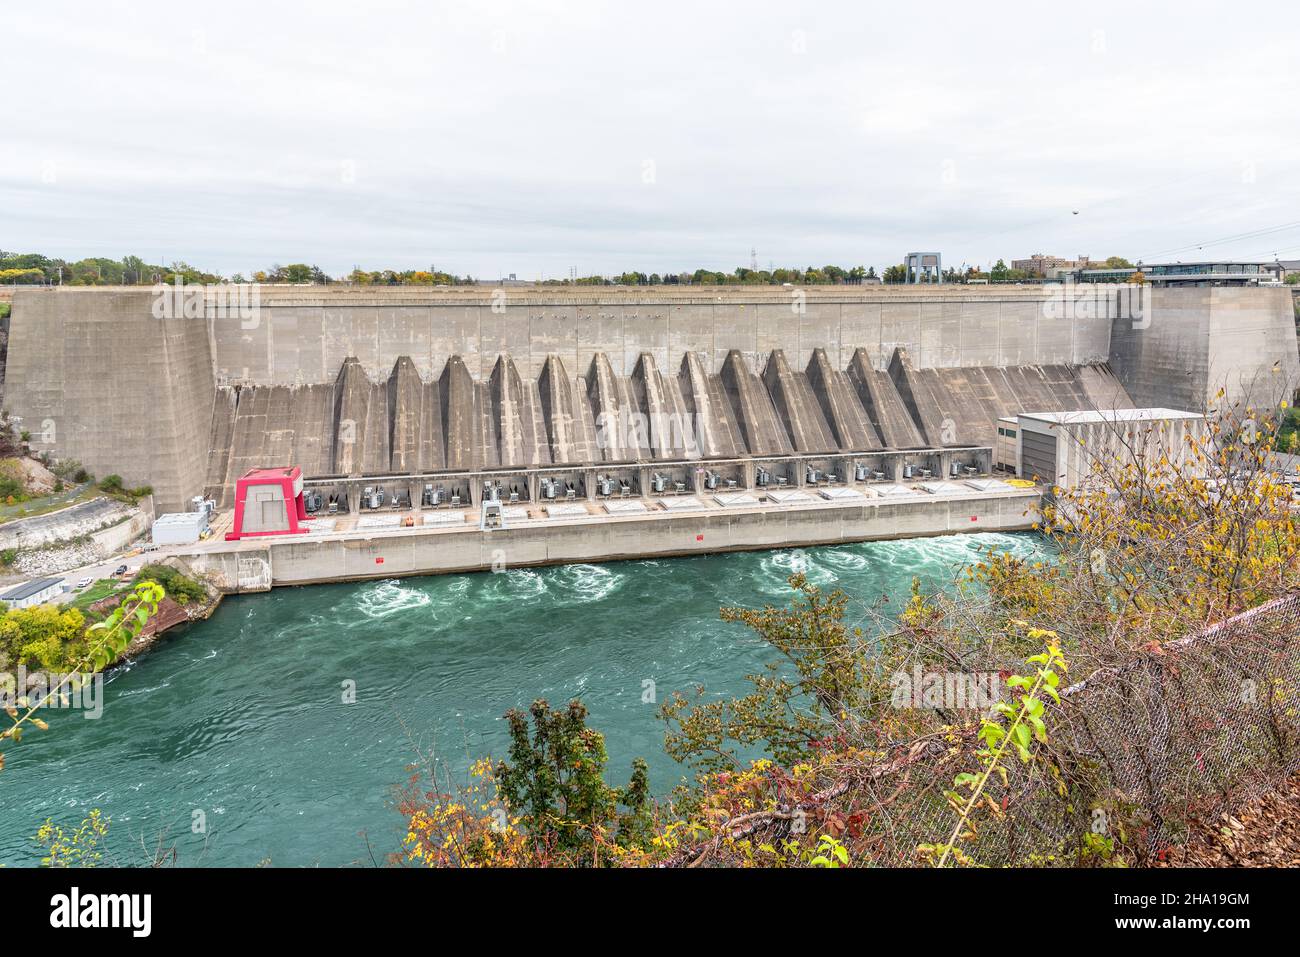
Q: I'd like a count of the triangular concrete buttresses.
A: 13